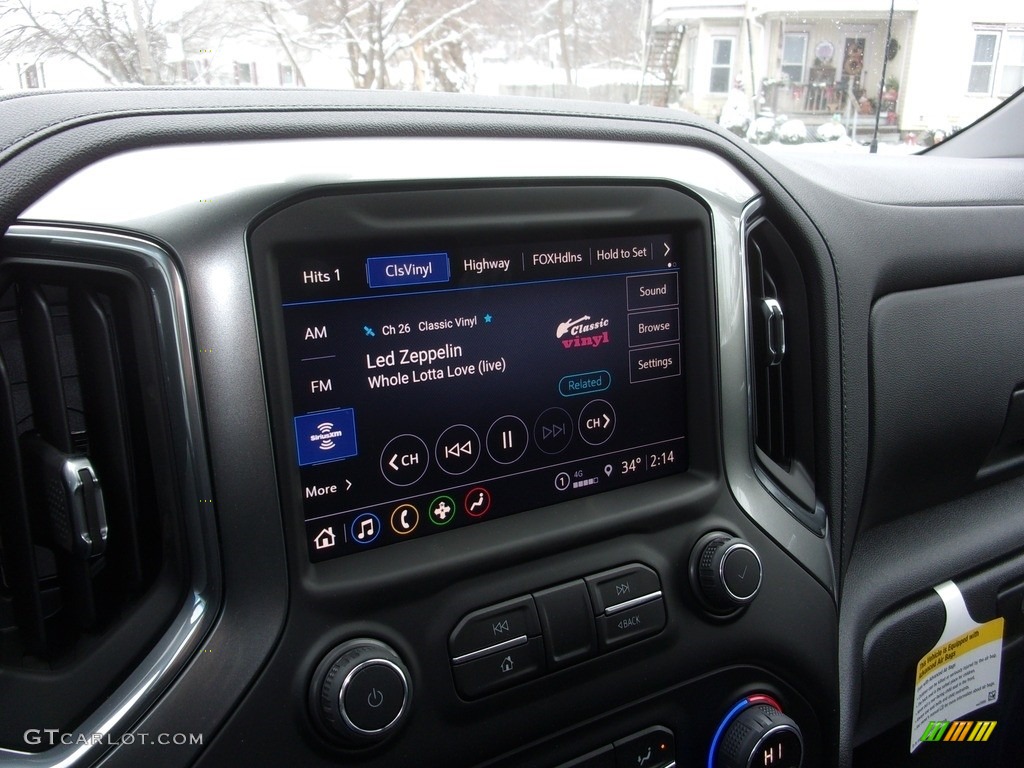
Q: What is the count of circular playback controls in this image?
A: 5